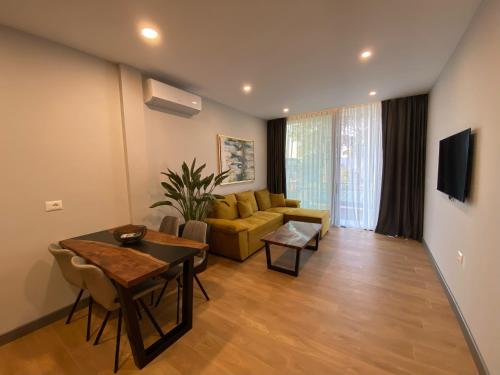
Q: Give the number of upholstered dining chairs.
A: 4